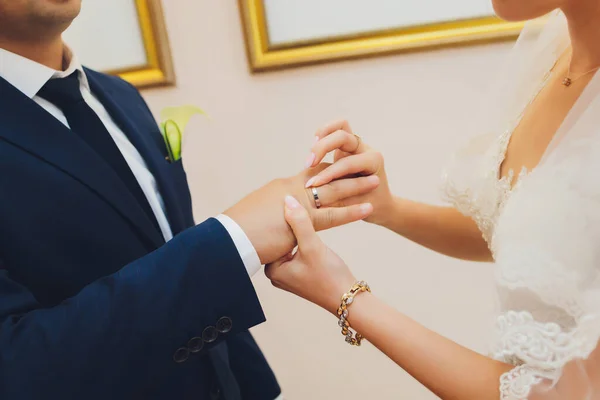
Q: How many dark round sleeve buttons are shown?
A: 4